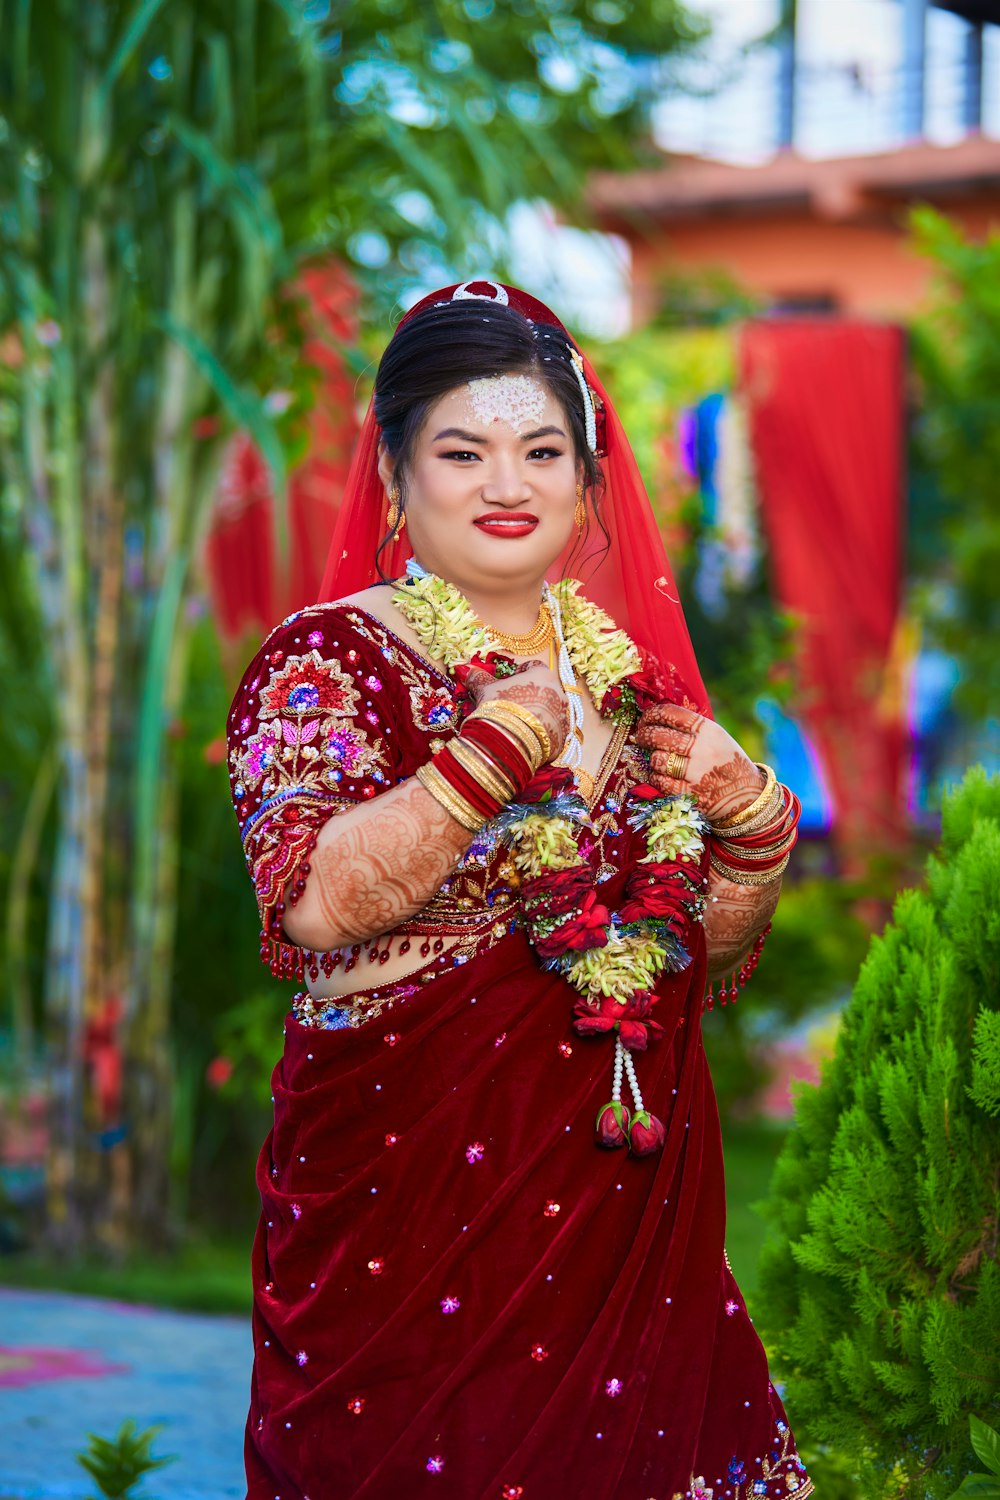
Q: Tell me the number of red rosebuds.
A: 2